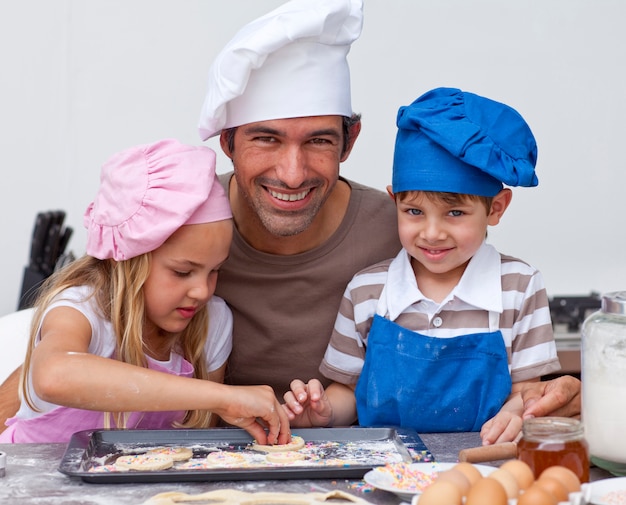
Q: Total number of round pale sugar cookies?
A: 5